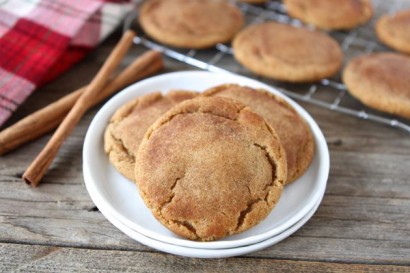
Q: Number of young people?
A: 0